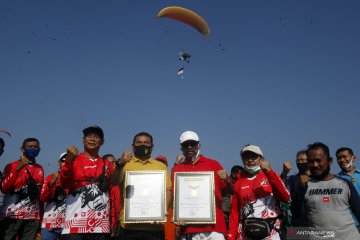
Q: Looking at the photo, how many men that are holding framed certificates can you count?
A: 2